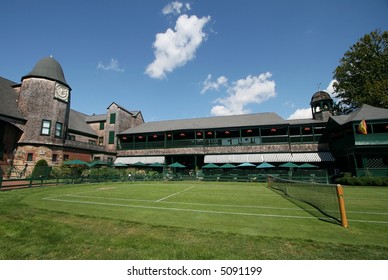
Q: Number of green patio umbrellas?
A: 12